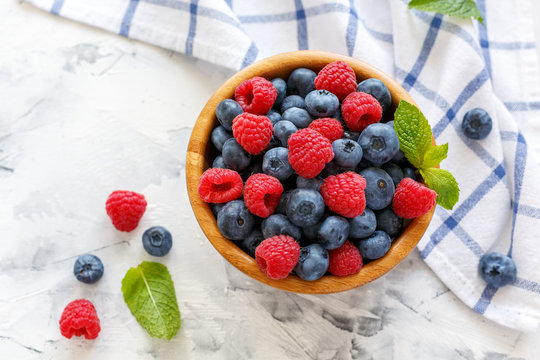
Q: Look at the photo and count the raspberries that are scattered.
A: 2